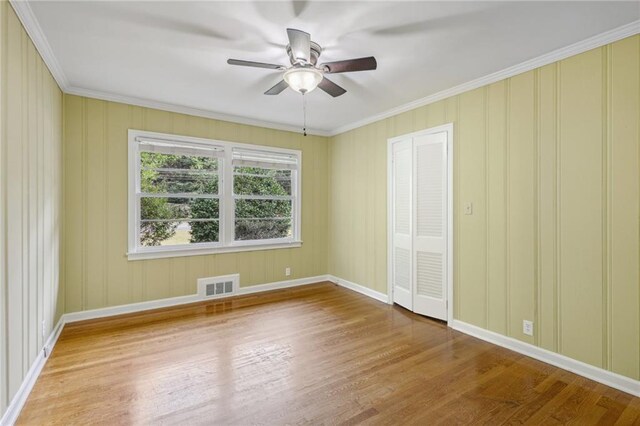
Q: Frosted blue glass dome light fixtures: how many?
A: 0